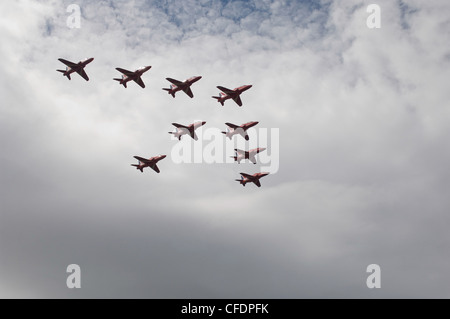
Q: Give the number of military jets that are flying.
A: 9